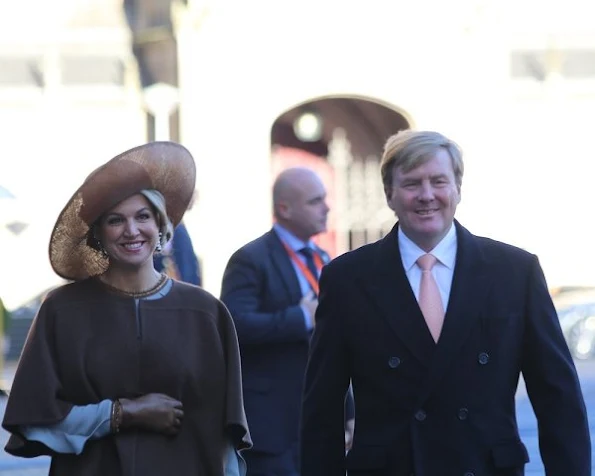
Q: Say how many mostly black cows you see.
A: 0